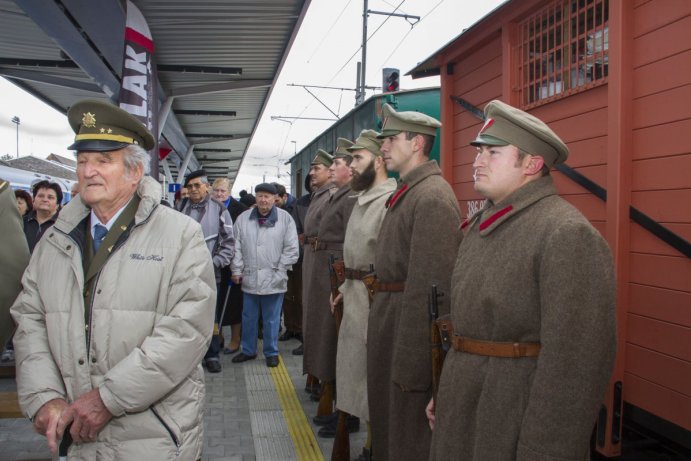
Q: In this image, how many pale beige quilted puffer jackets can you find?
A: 1